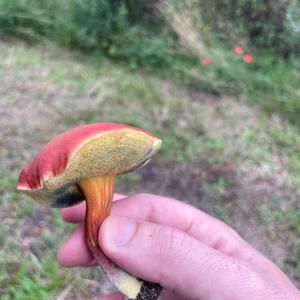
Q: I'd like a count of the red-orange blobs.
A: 3